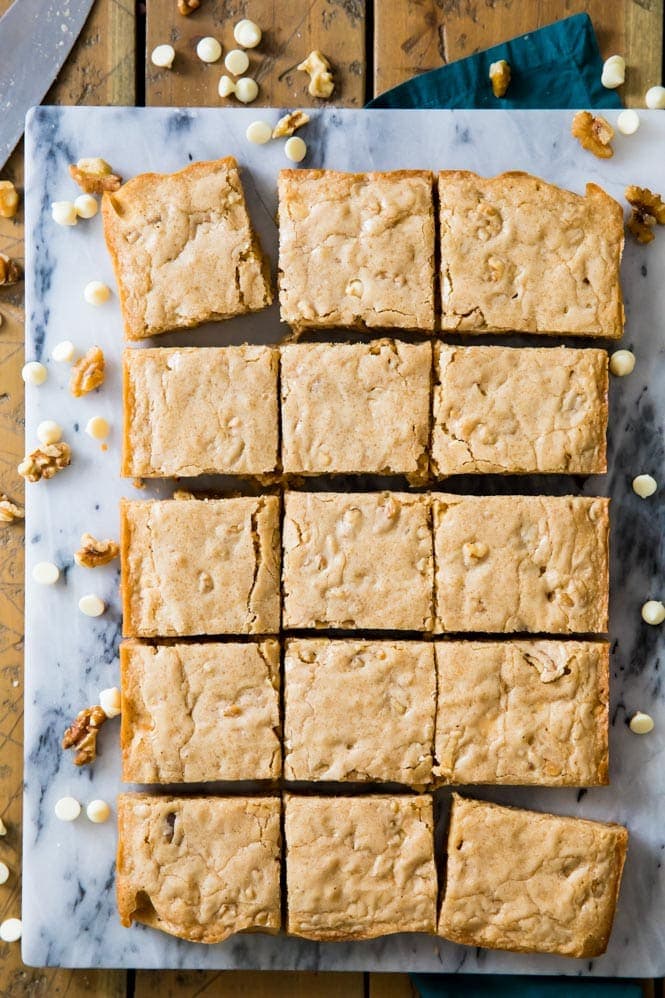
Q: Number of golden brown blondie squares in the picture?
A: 15